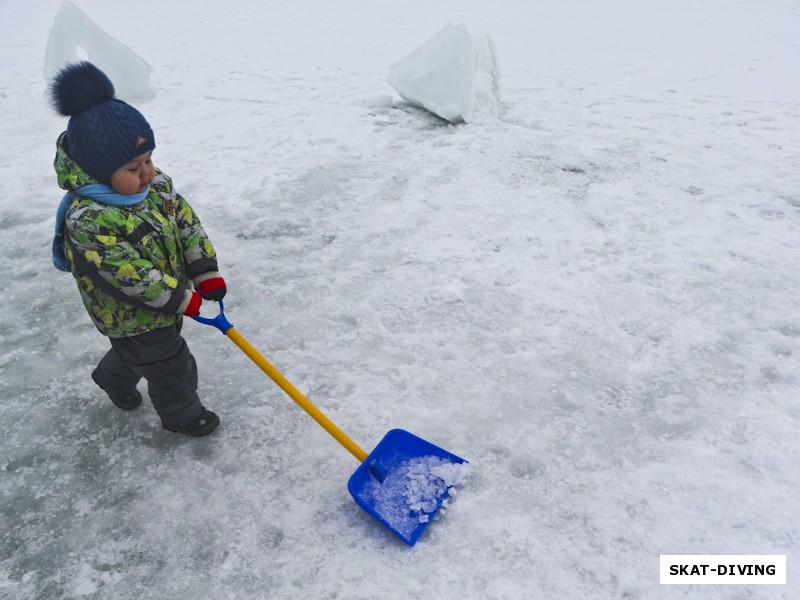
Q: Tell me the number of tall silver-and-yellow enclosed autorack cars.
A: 0